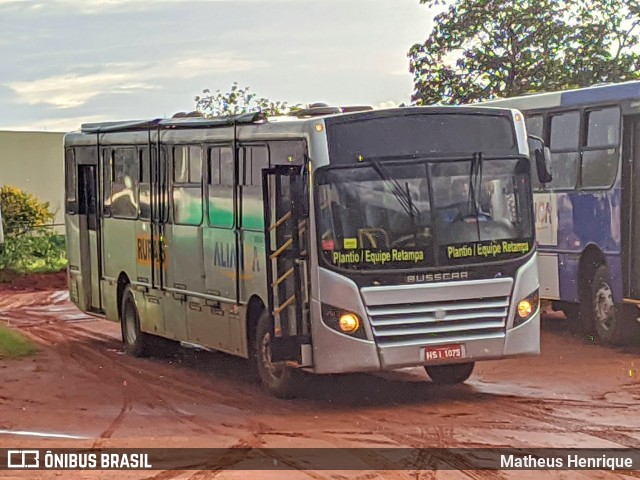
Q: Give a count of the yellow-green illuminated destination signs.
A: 2